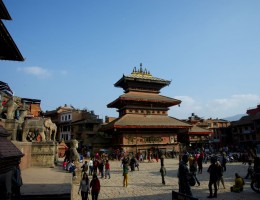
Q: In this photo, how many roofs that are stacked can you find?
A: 3